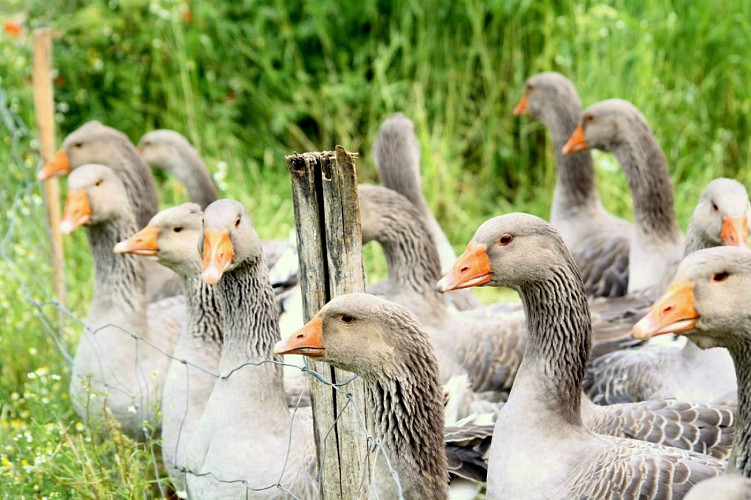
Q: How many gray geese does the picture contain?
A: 13